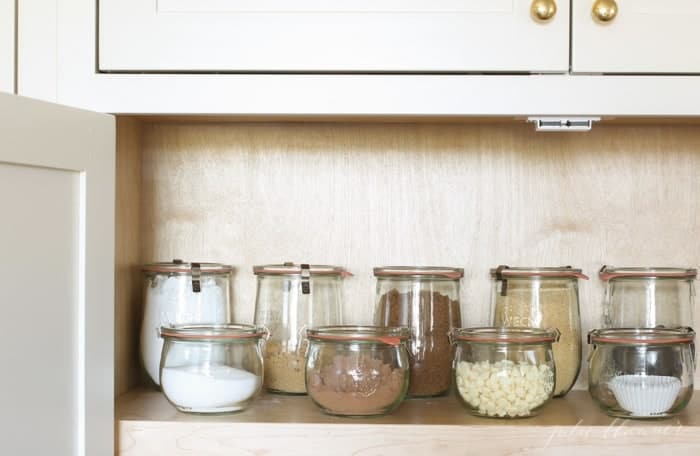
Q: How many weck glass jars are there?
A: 9